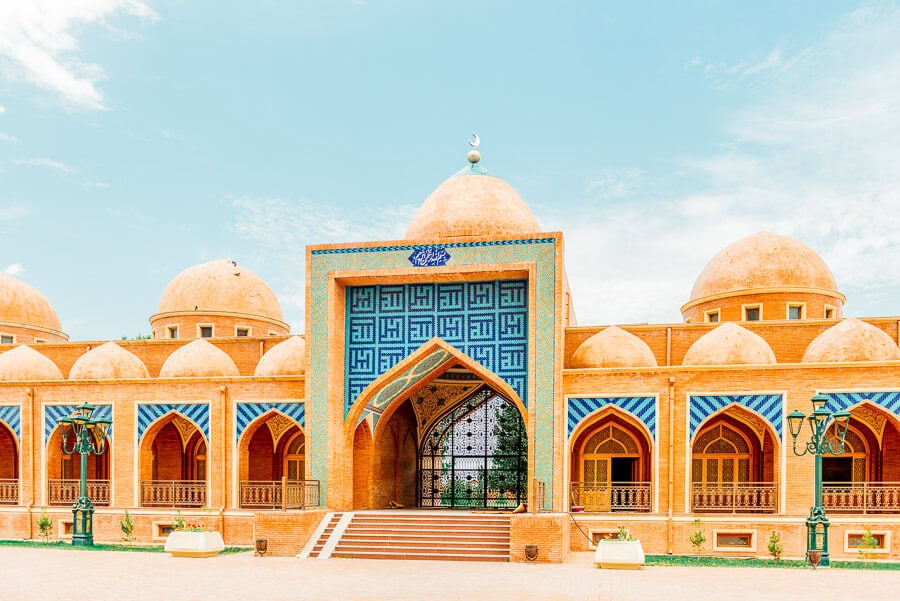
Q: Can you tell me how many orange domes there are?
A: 11